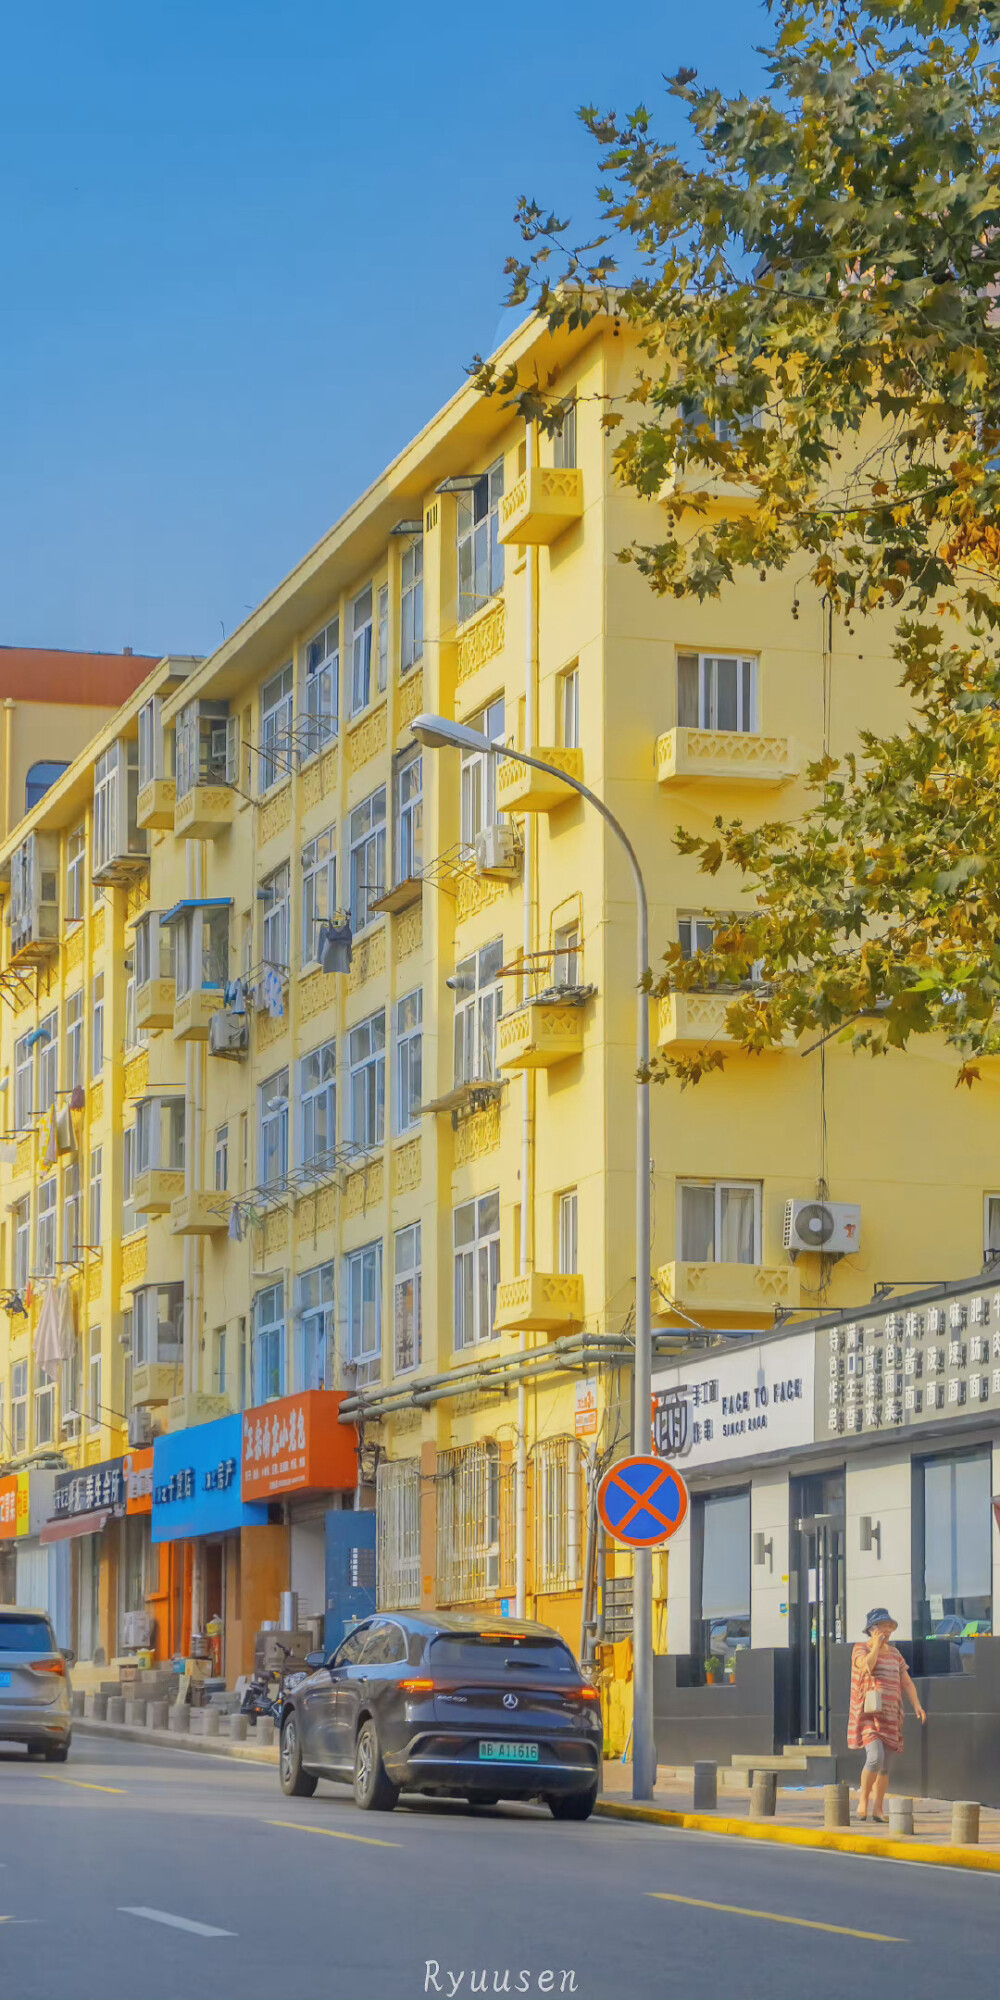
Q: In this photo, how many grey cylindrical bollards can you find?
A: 14